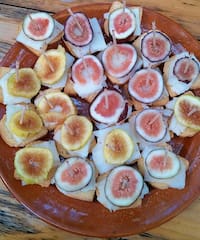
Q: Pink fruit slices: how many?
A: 13